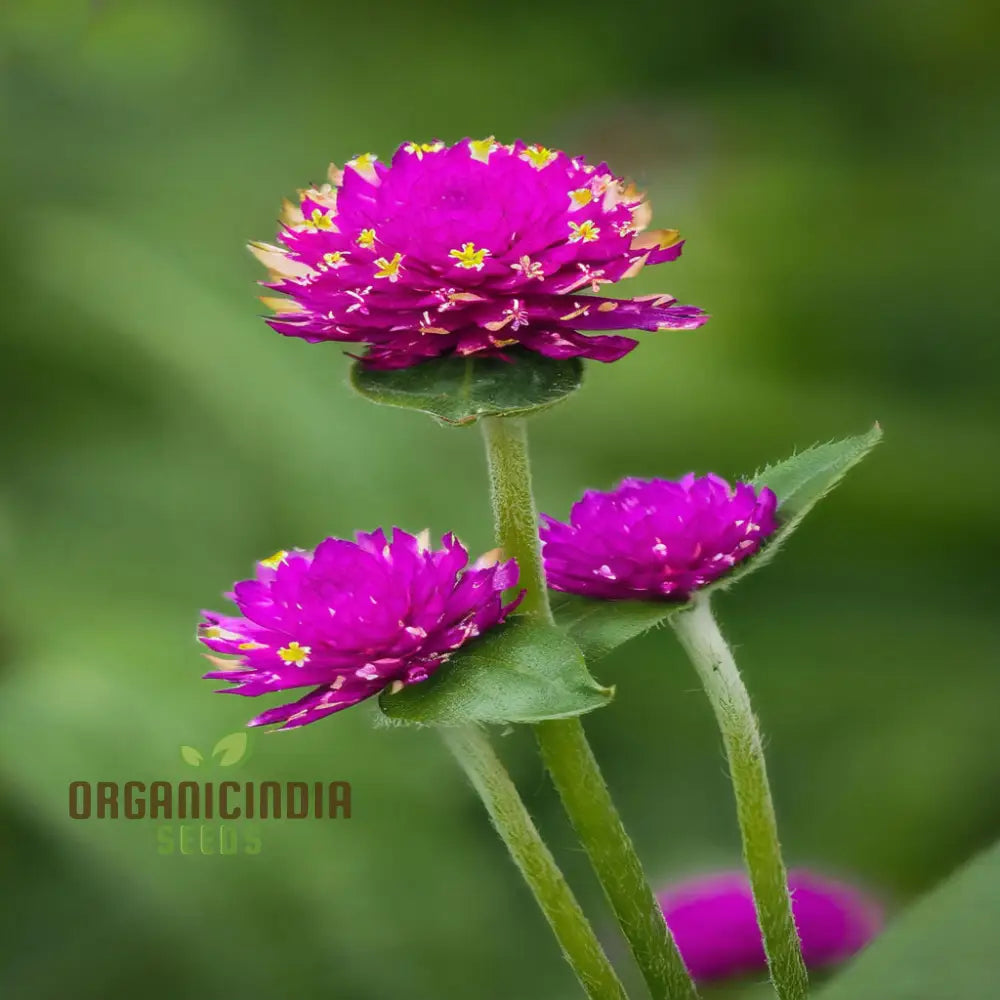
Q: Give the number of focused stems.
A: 3